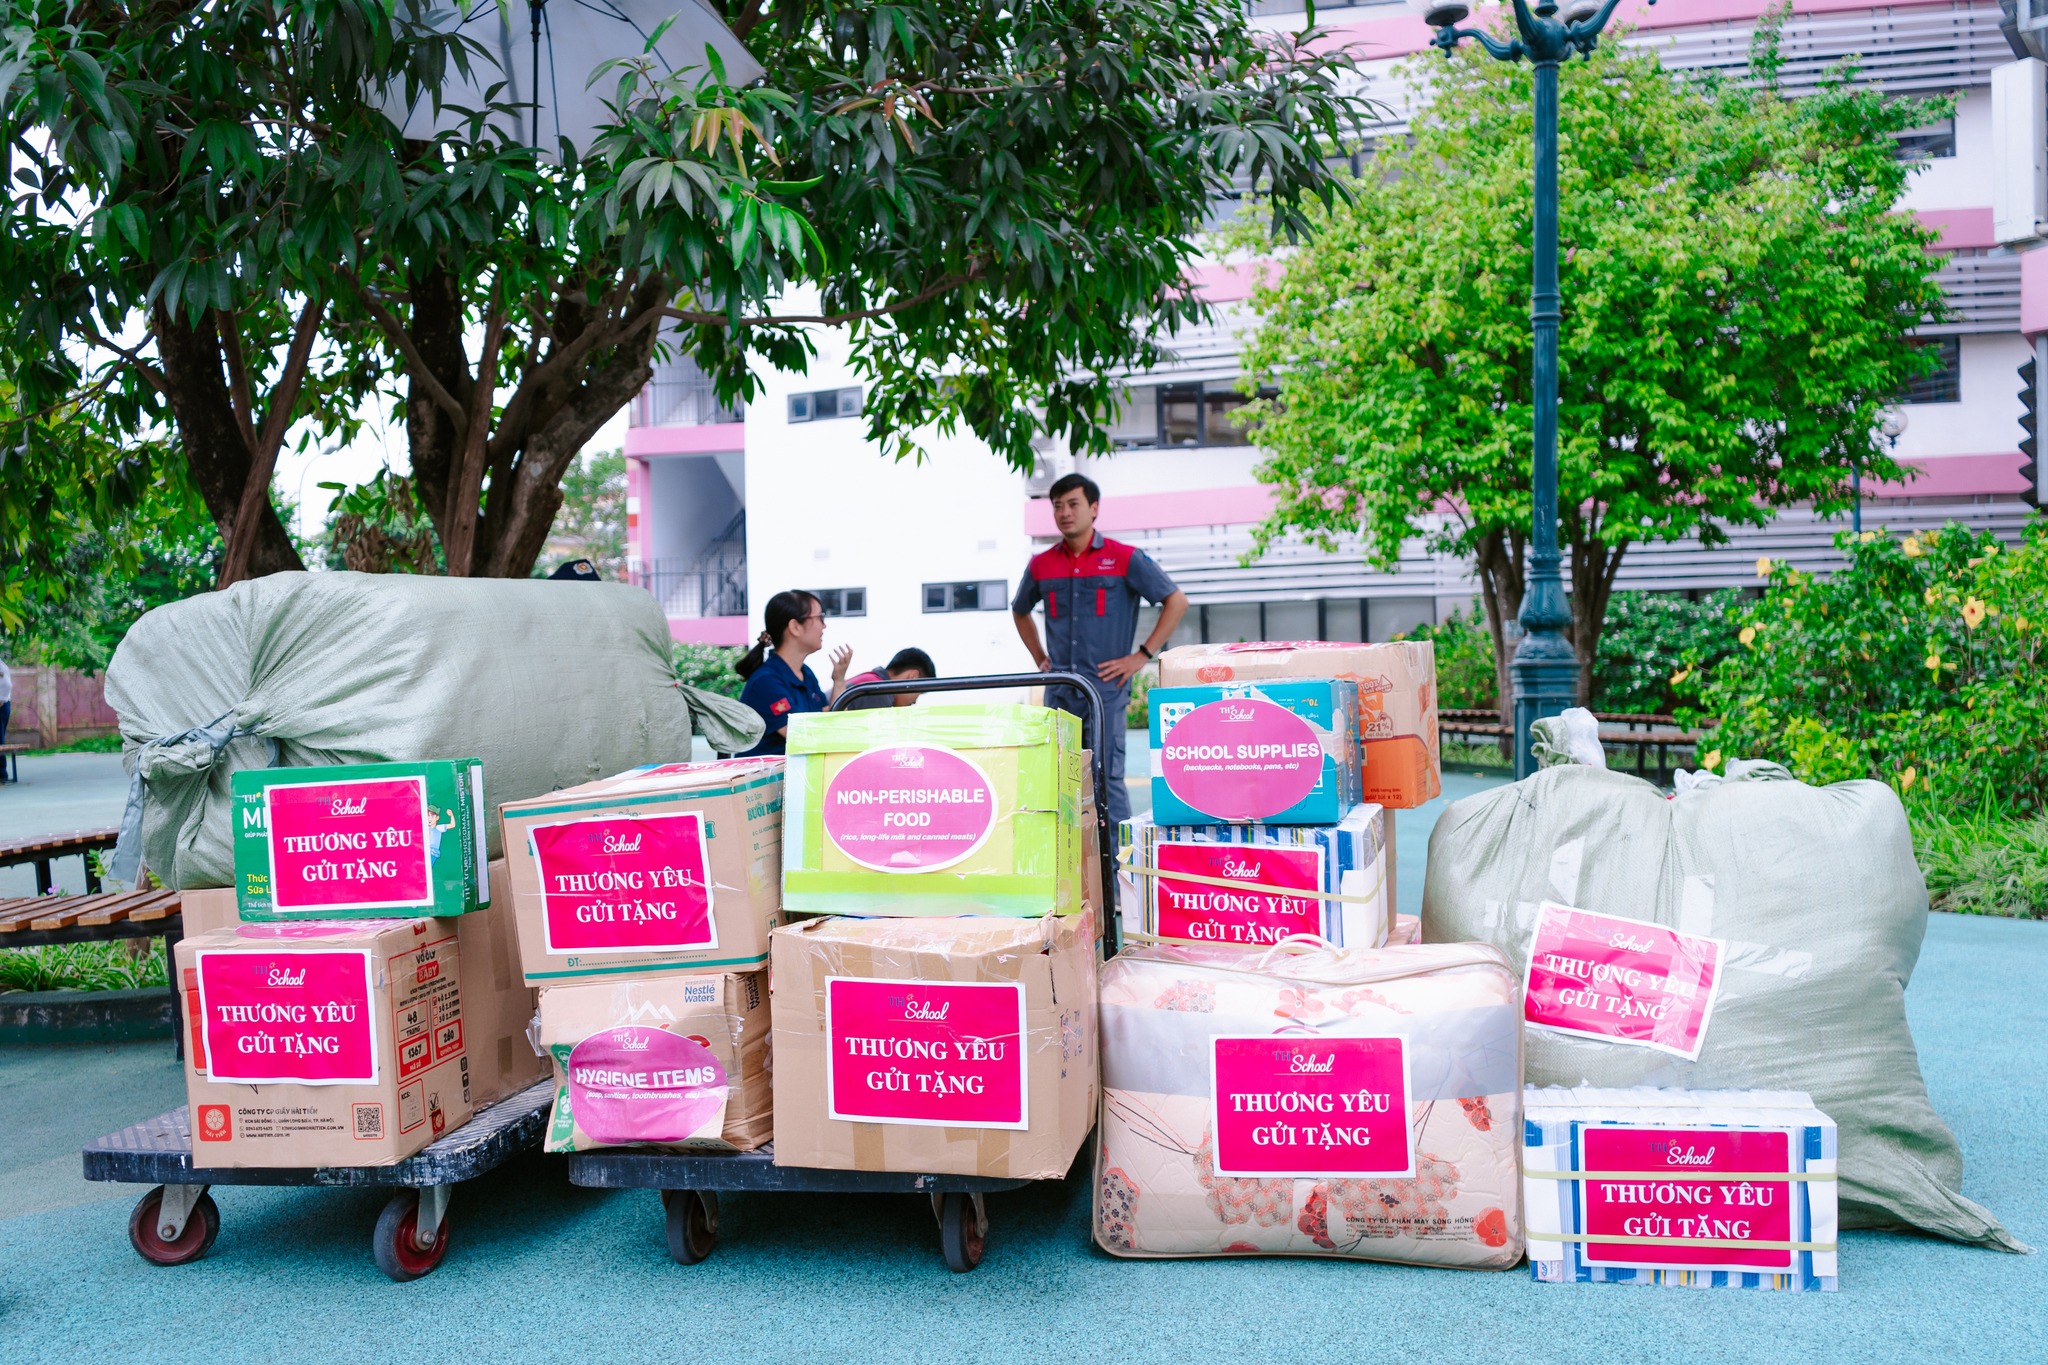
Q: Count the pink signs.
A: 11